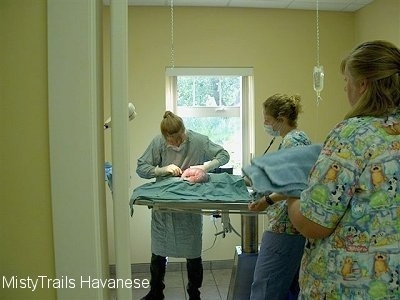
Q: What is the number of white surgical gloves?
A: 2